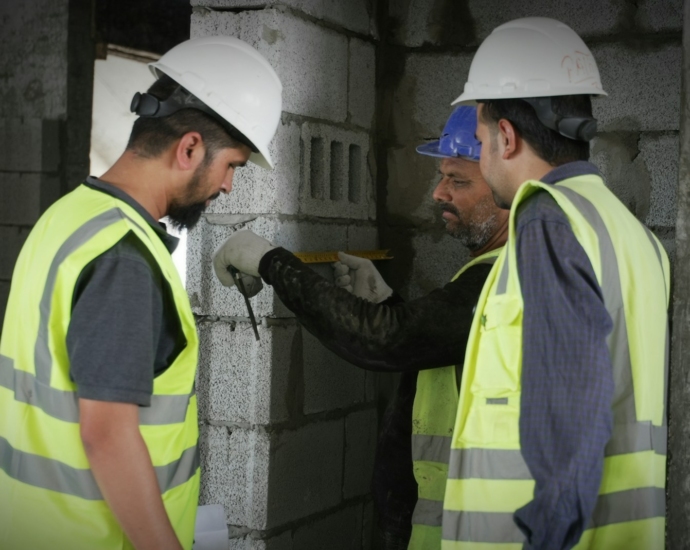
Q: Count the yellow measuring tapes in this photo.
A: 1